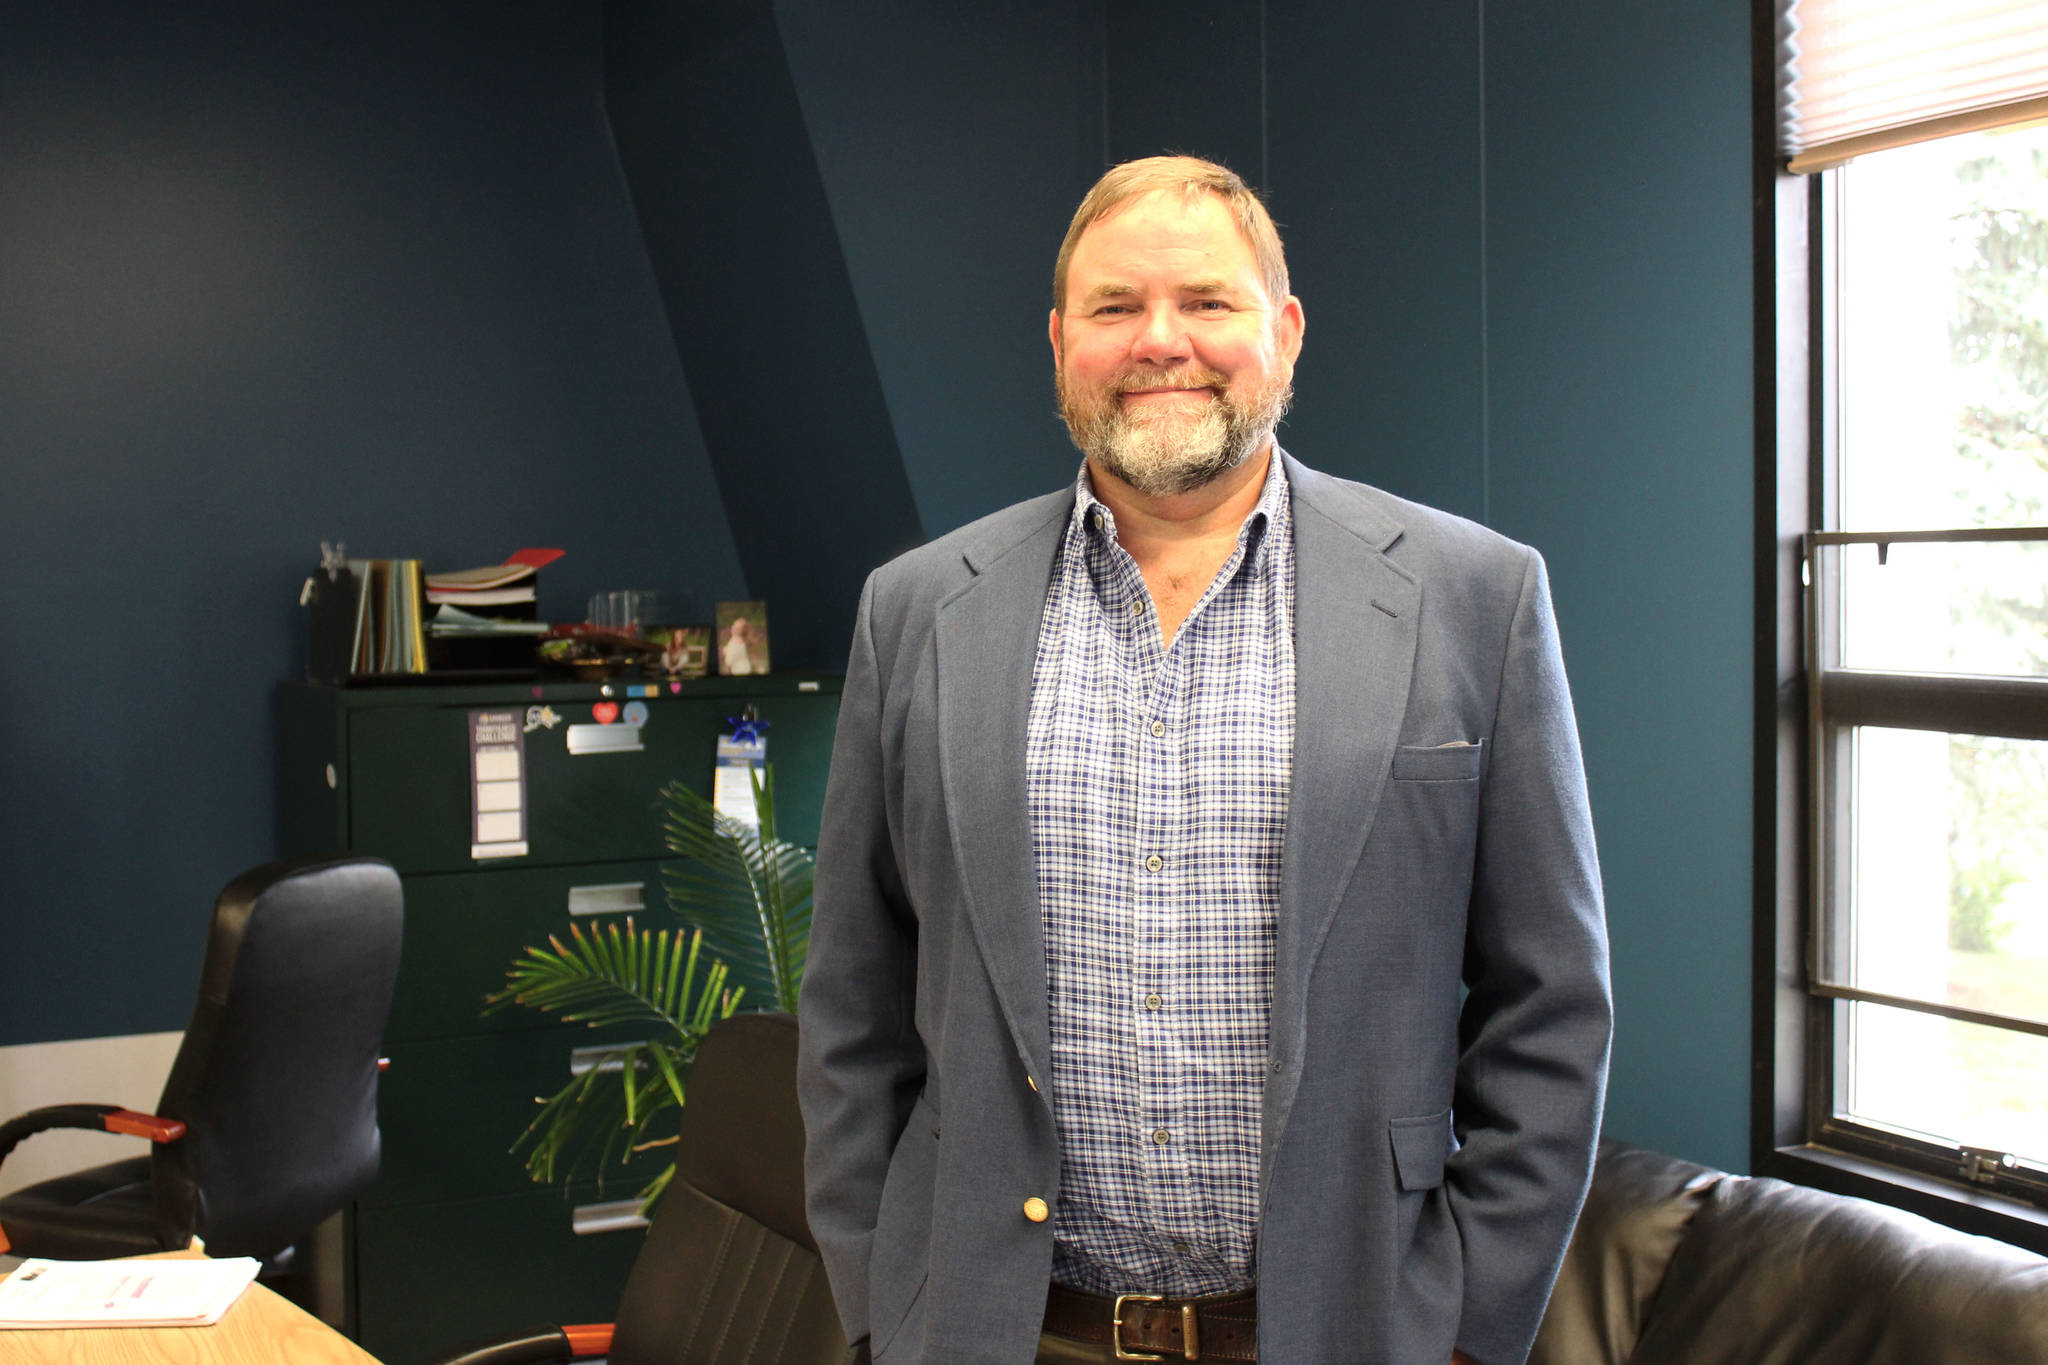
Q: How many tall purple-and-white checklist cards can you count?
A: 1